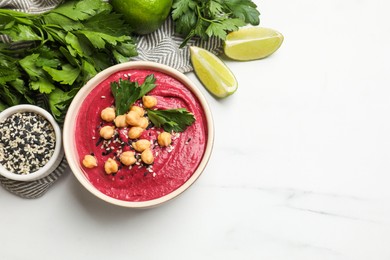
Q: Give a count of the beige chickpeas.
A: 14